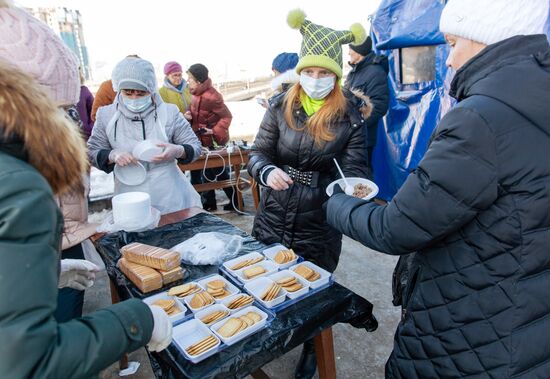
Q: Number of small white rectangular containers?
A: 14